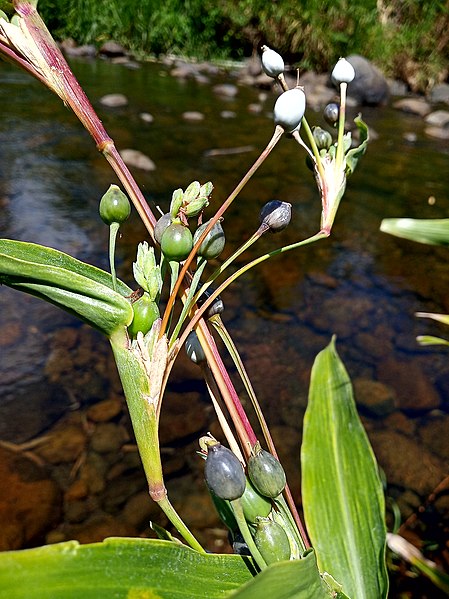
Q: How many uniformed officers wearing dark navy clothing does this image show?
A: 0